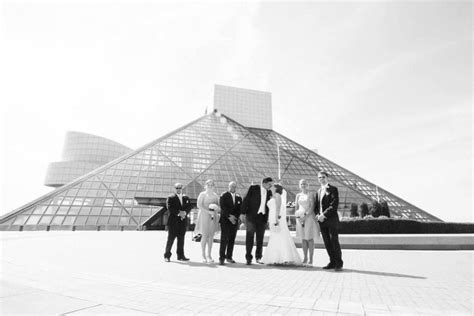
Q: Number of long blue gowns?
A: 0